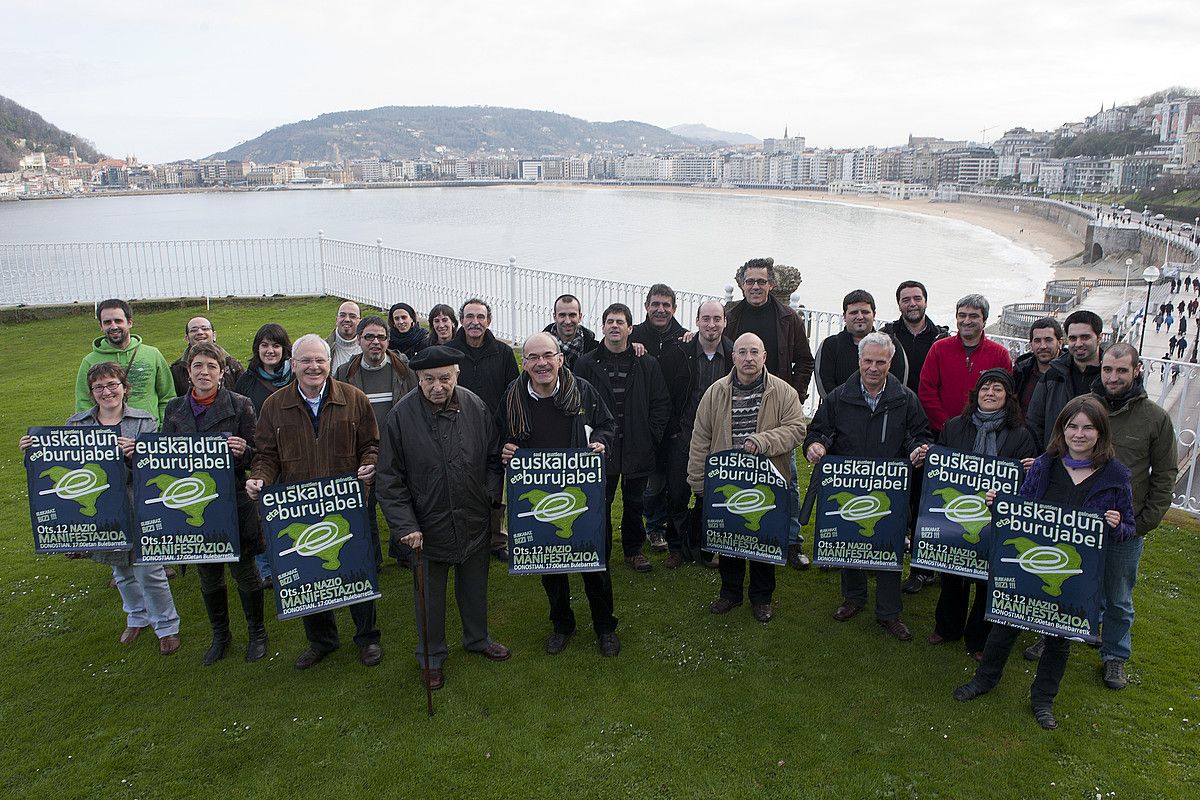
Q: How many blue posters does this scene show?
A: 8